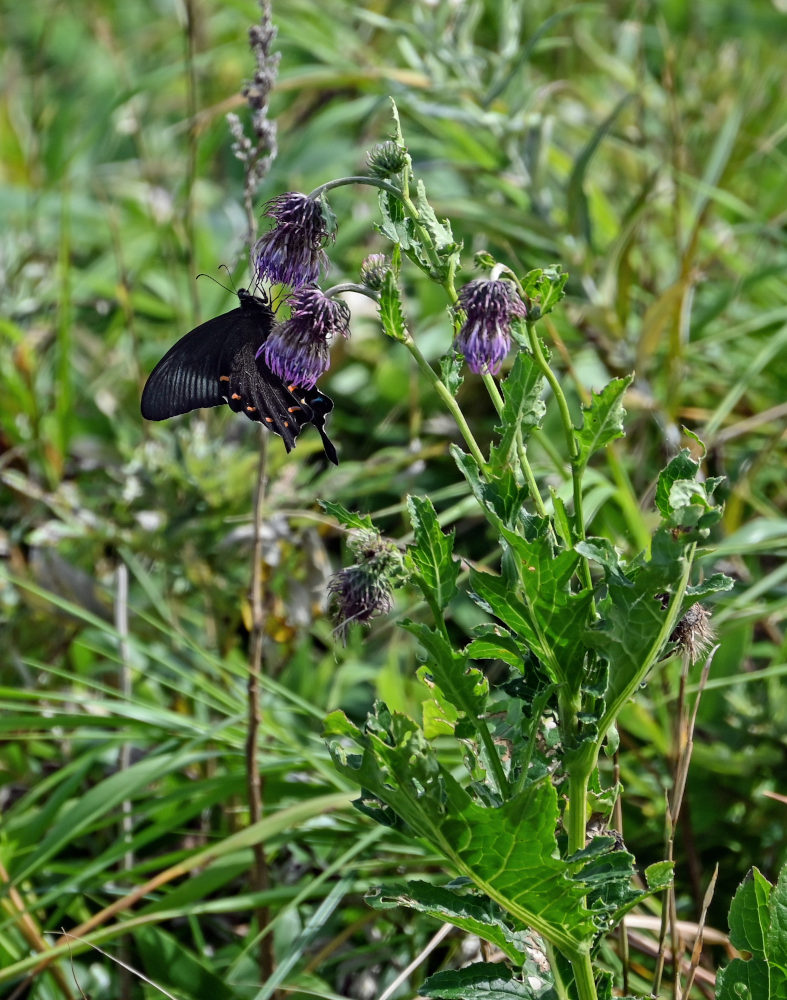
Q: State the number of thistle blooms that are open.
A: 3